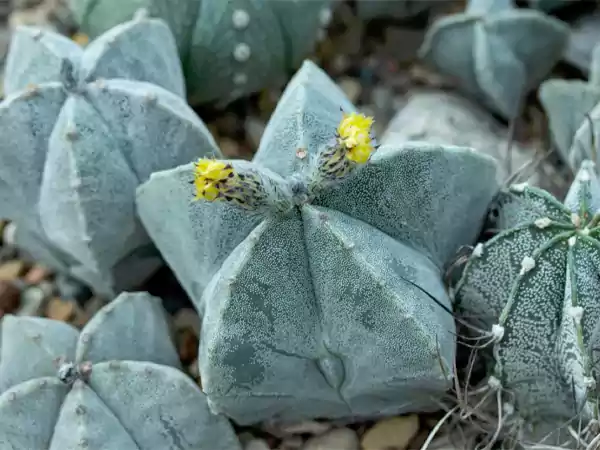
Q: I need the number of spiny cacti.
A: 1